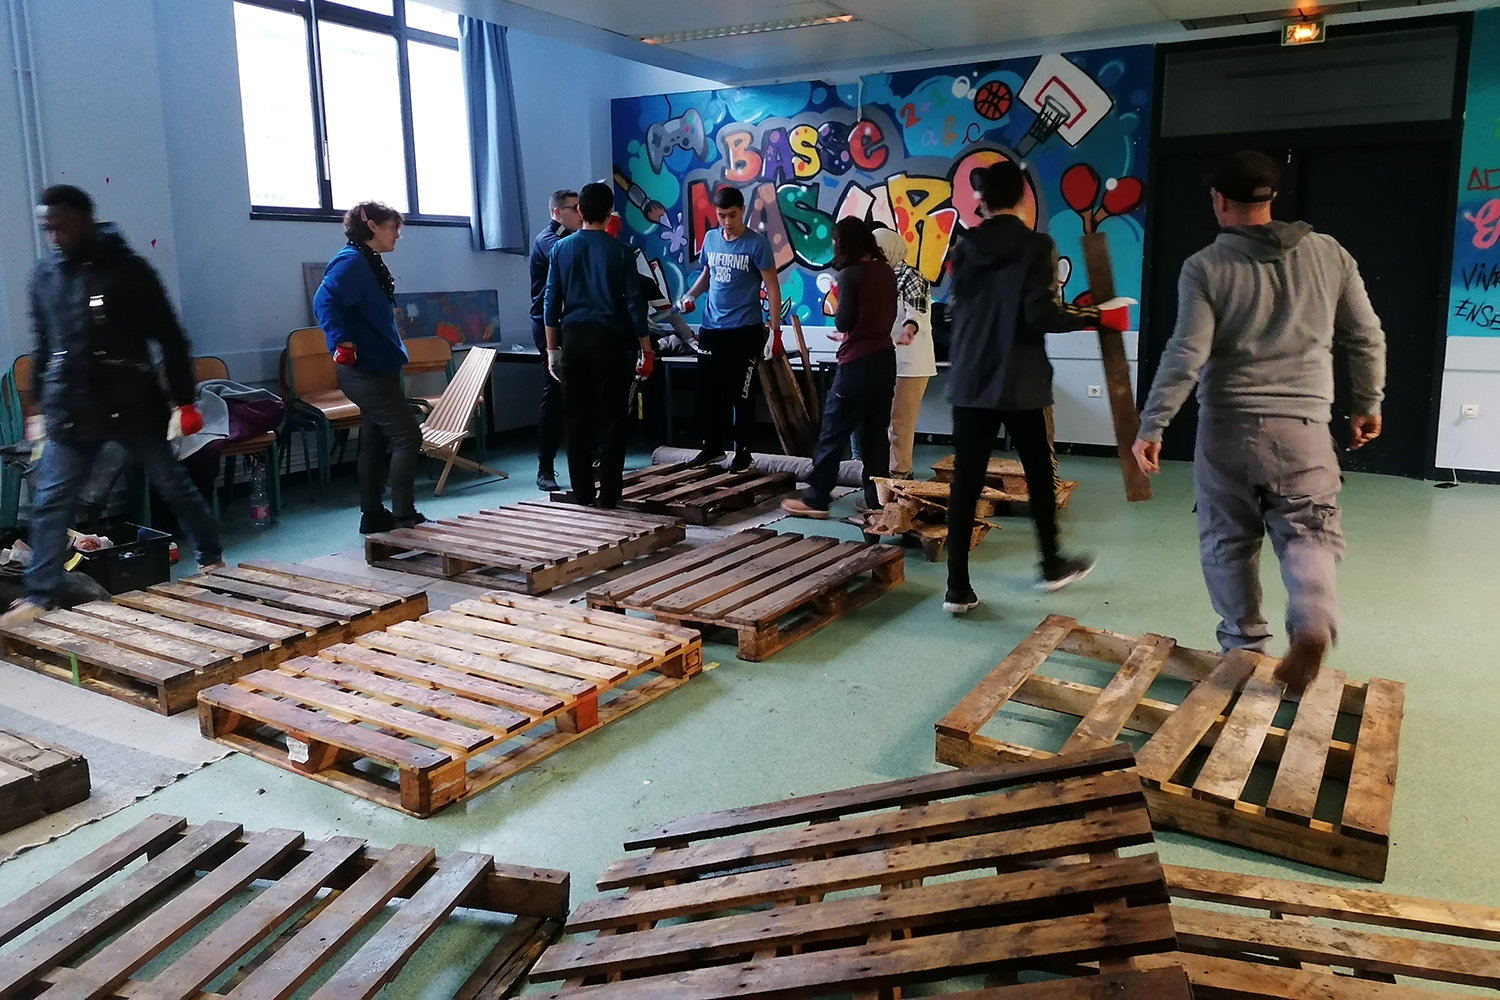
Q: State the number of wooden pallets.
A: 10